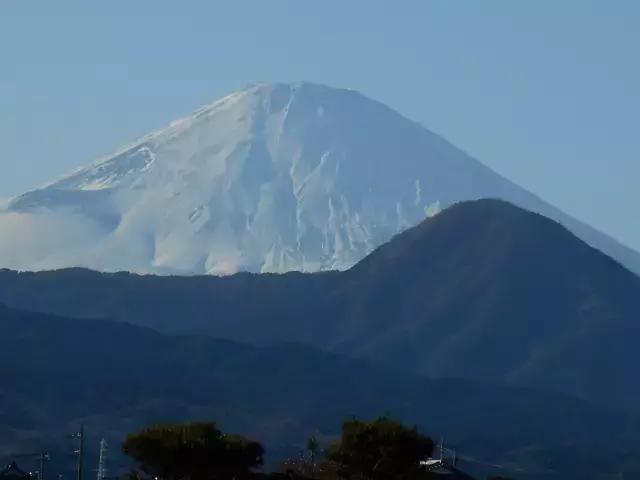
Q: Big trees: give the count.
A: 2